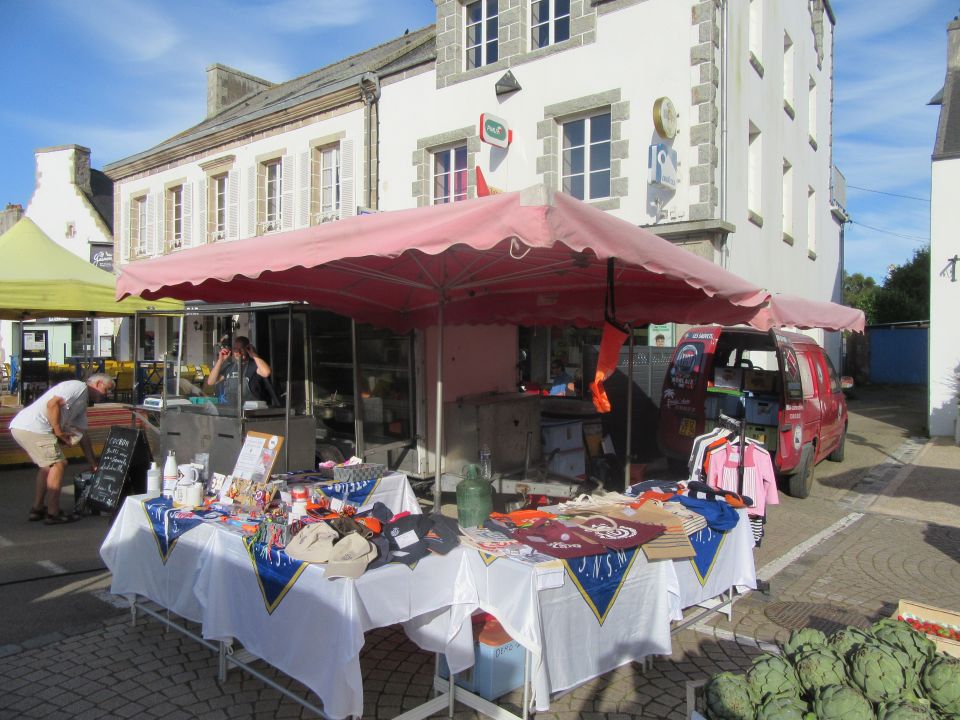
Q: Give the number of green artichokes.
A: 11